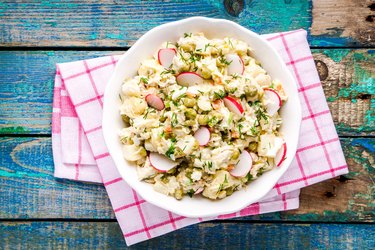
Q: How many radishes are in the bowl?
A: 10